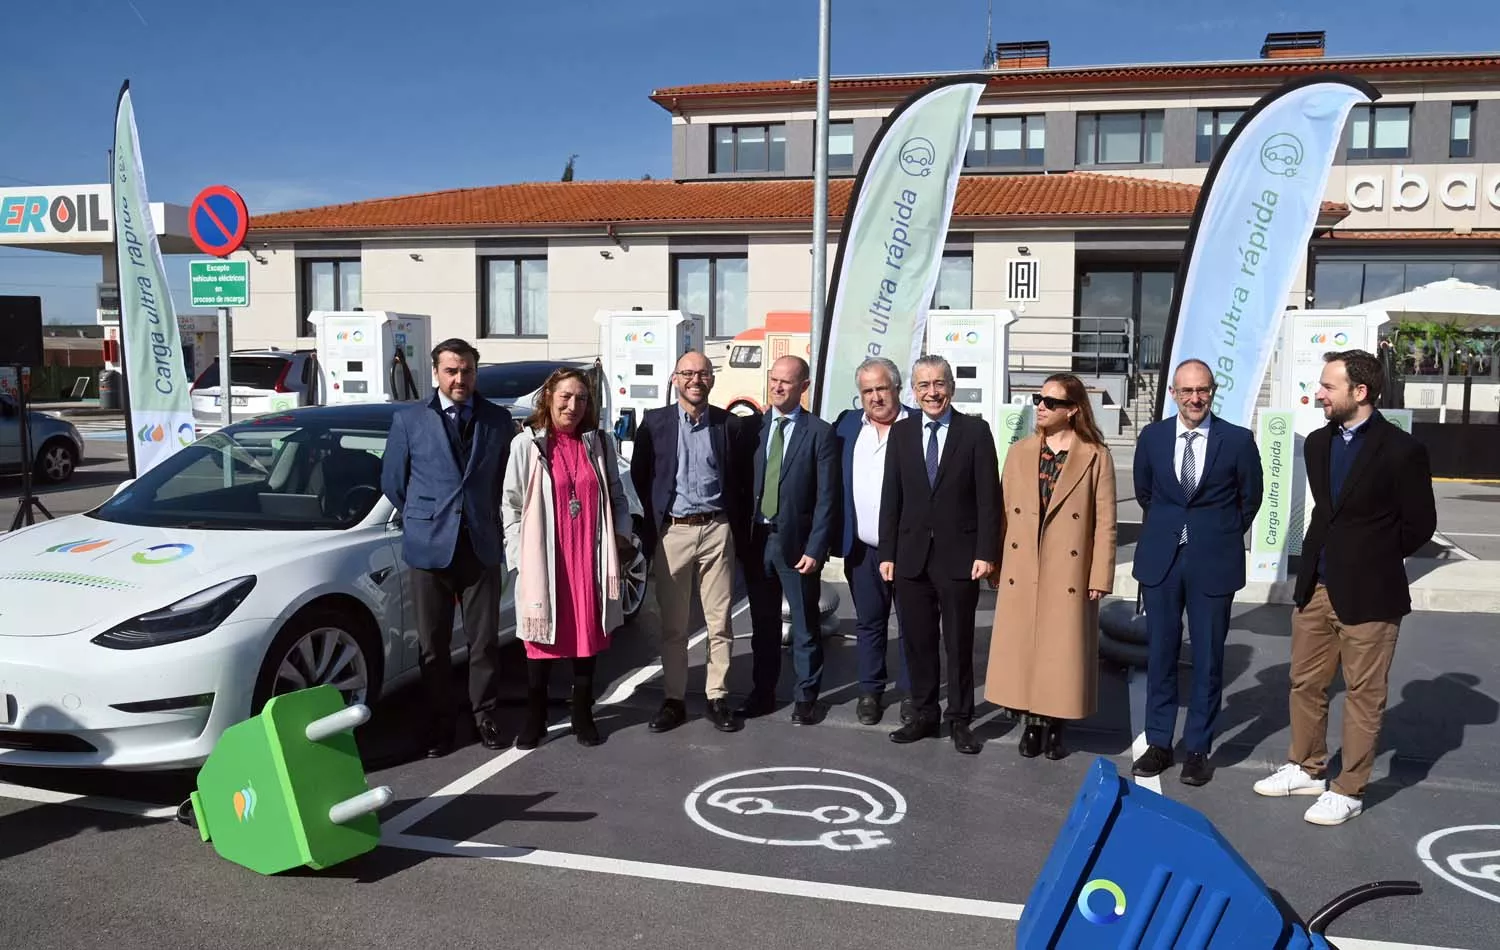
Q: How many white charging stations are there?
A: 4